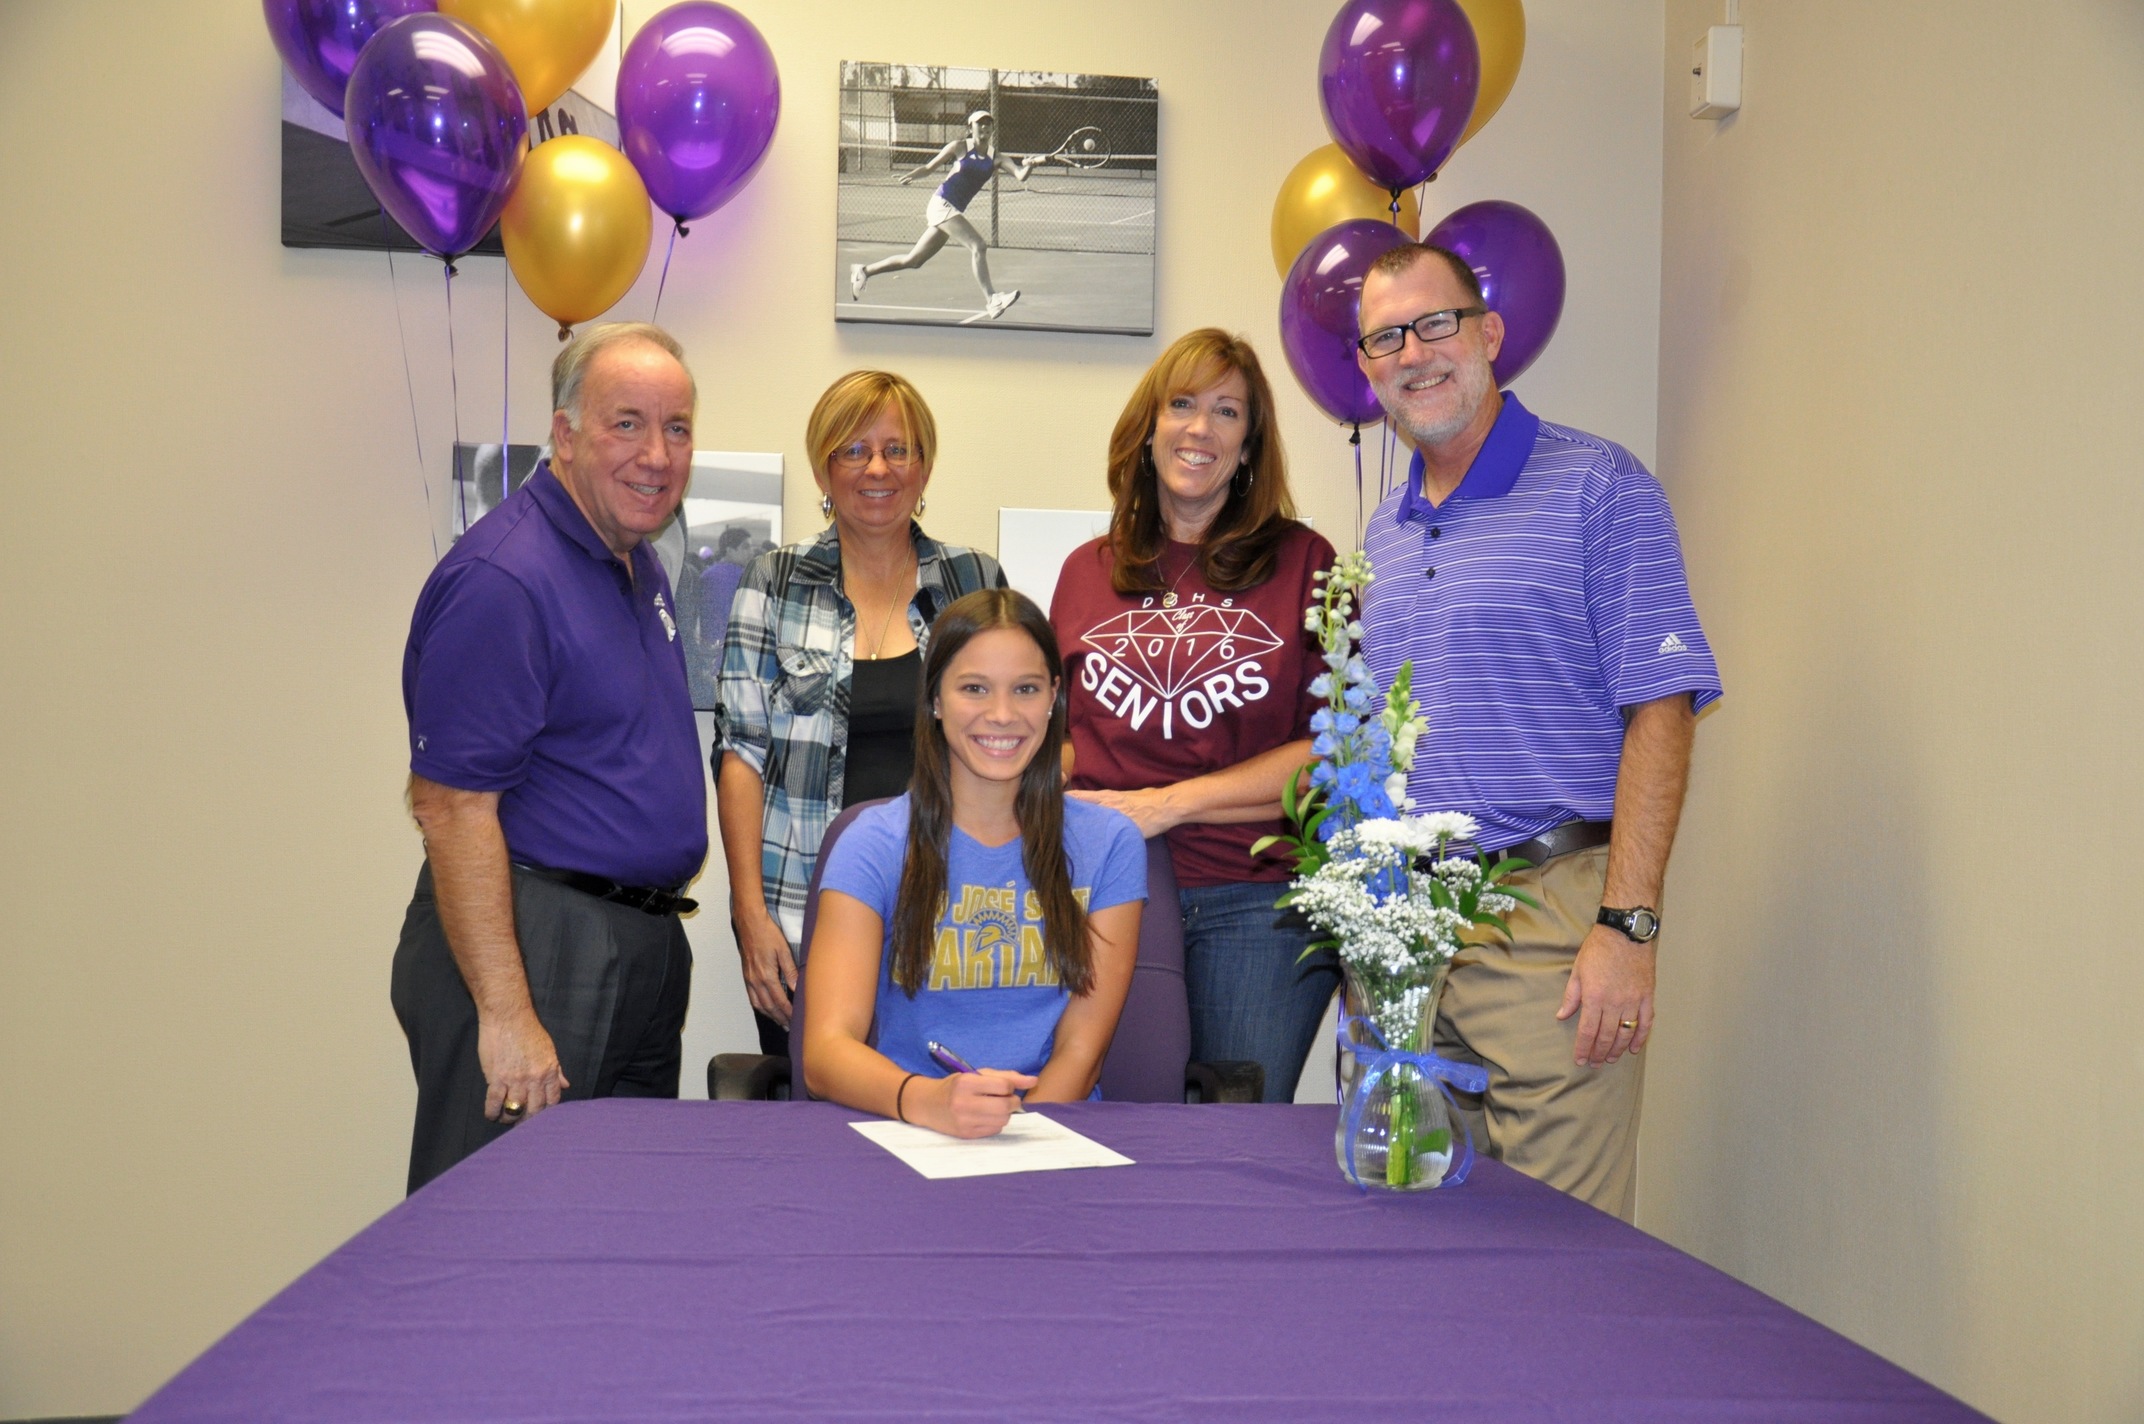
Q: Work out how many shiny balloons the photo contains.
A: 10